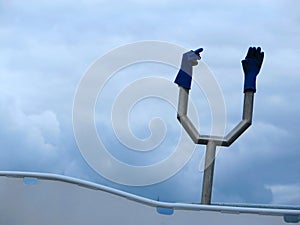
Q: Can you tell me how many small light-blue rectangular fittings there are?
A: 3